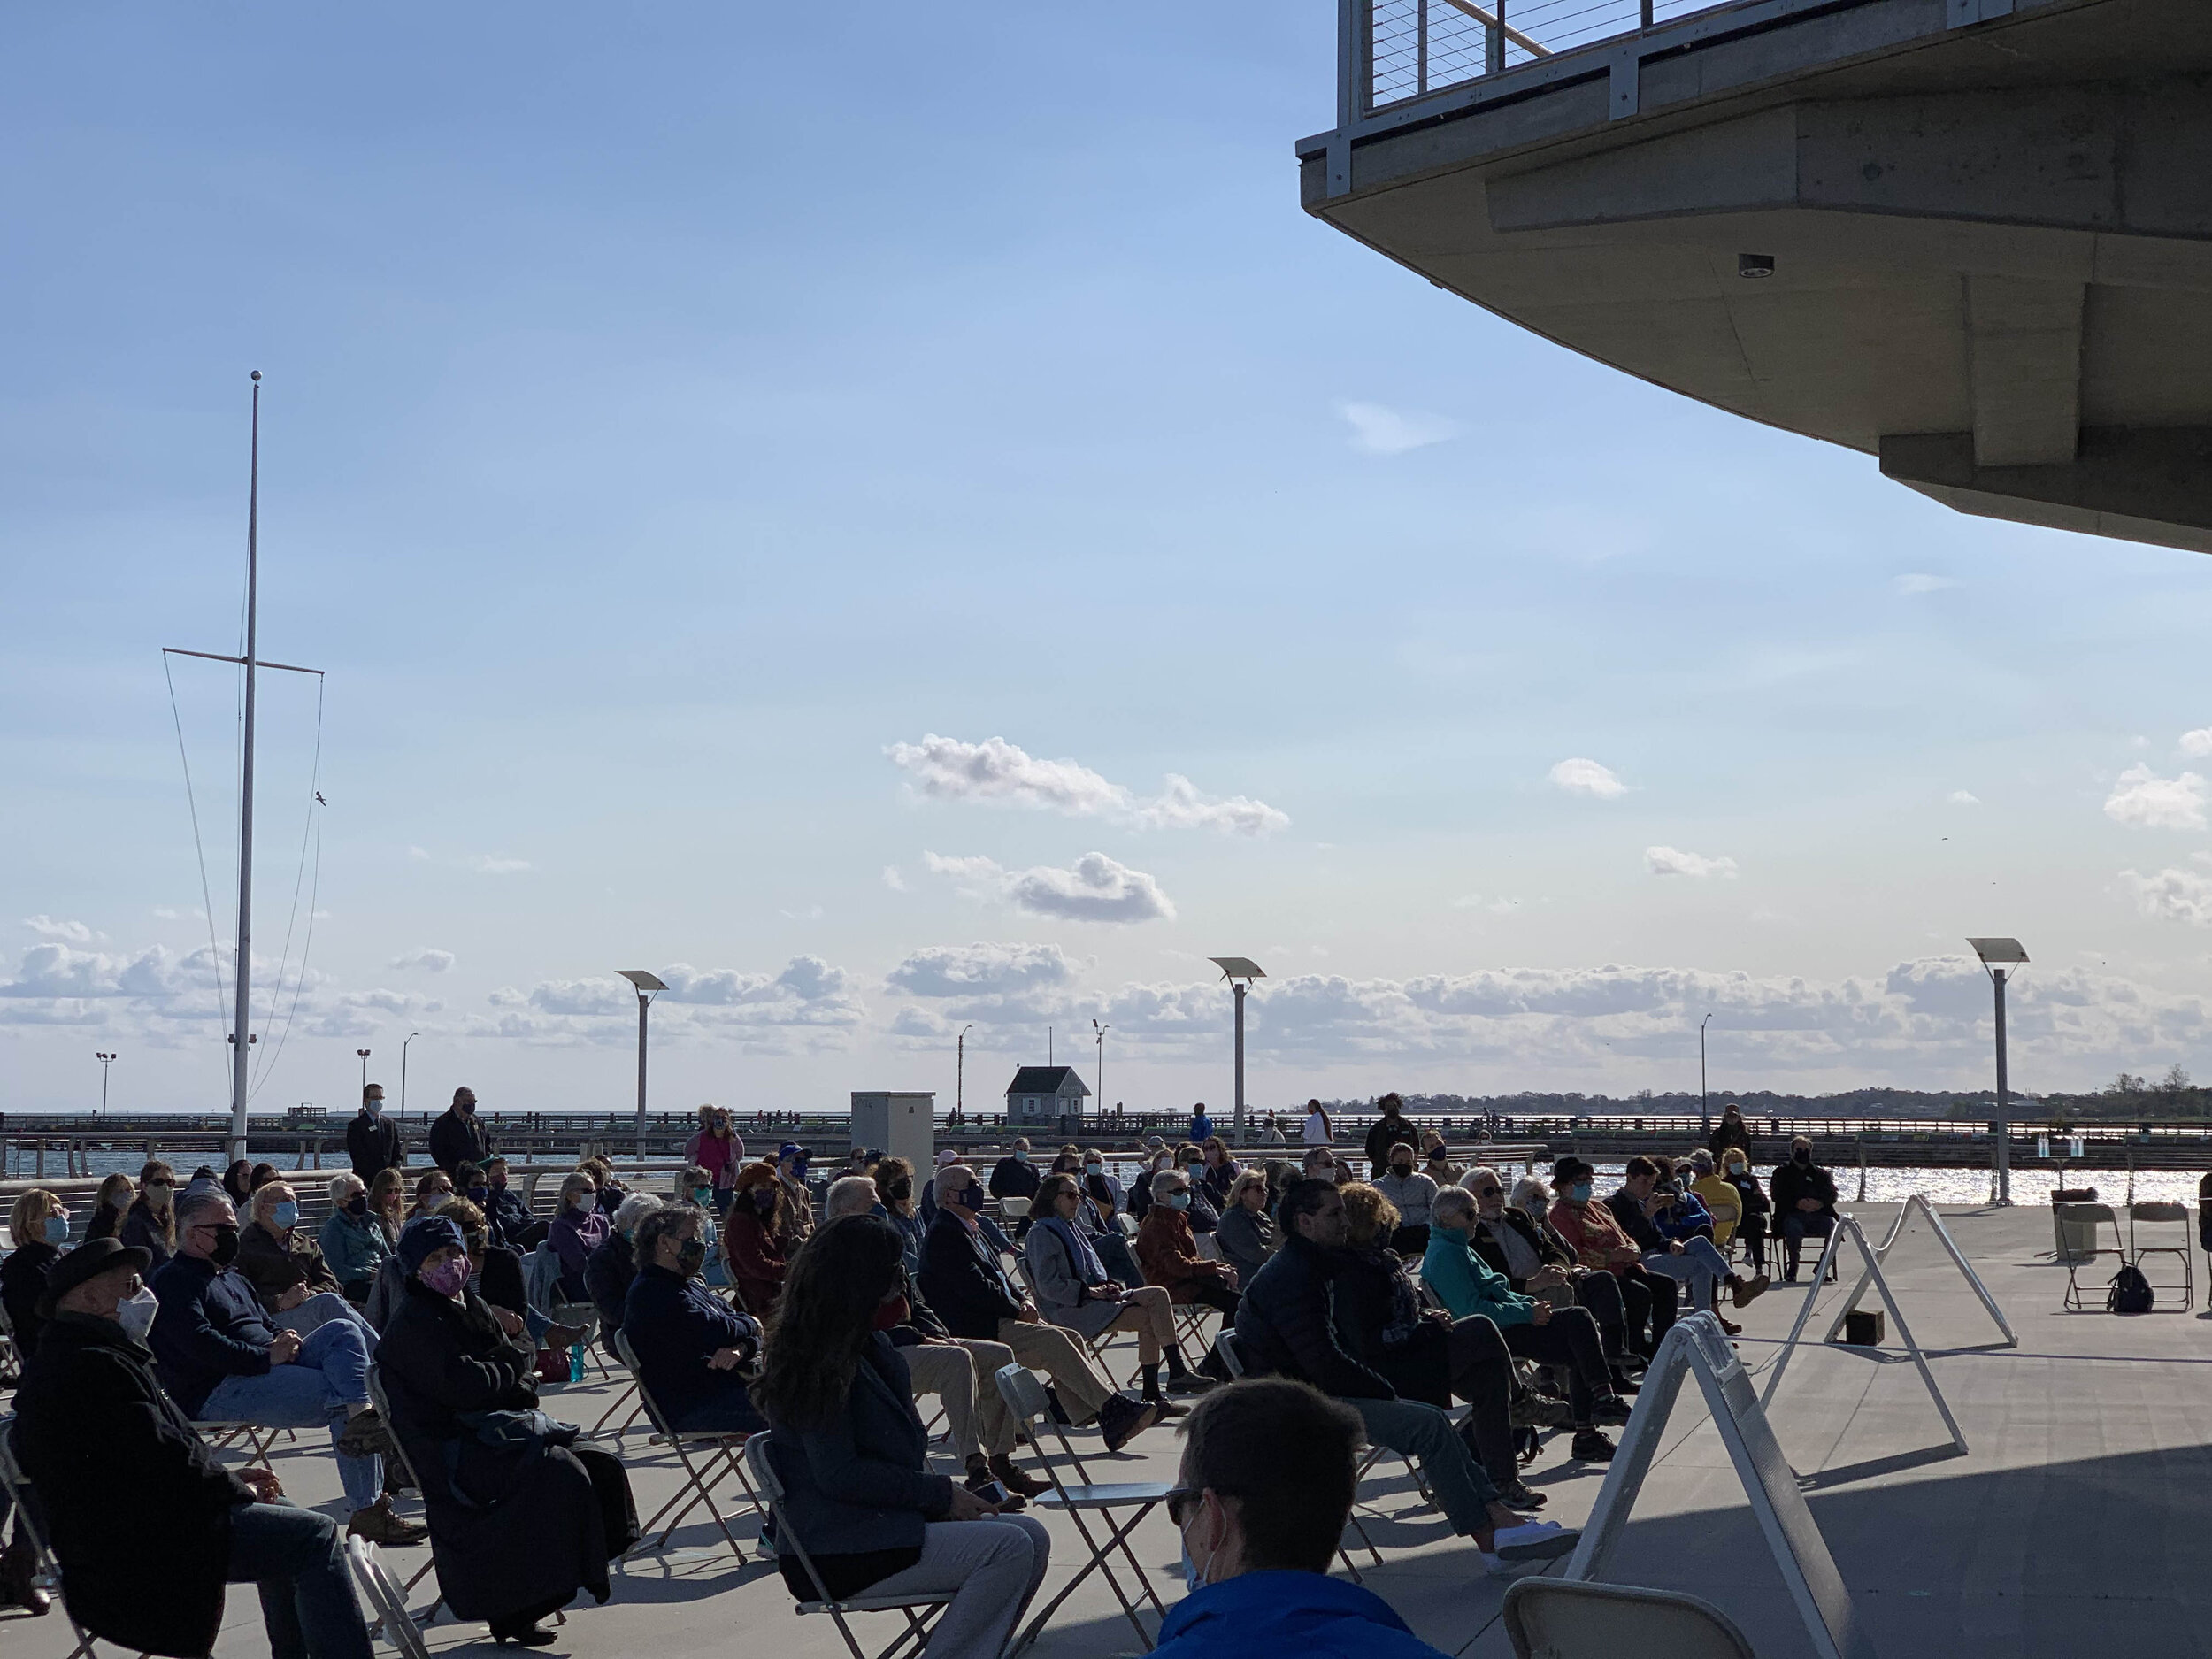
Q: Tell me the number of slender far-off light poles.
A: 6